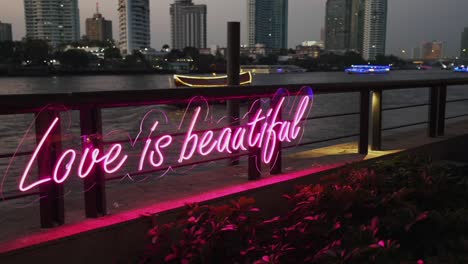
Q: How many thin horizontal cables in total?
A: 2